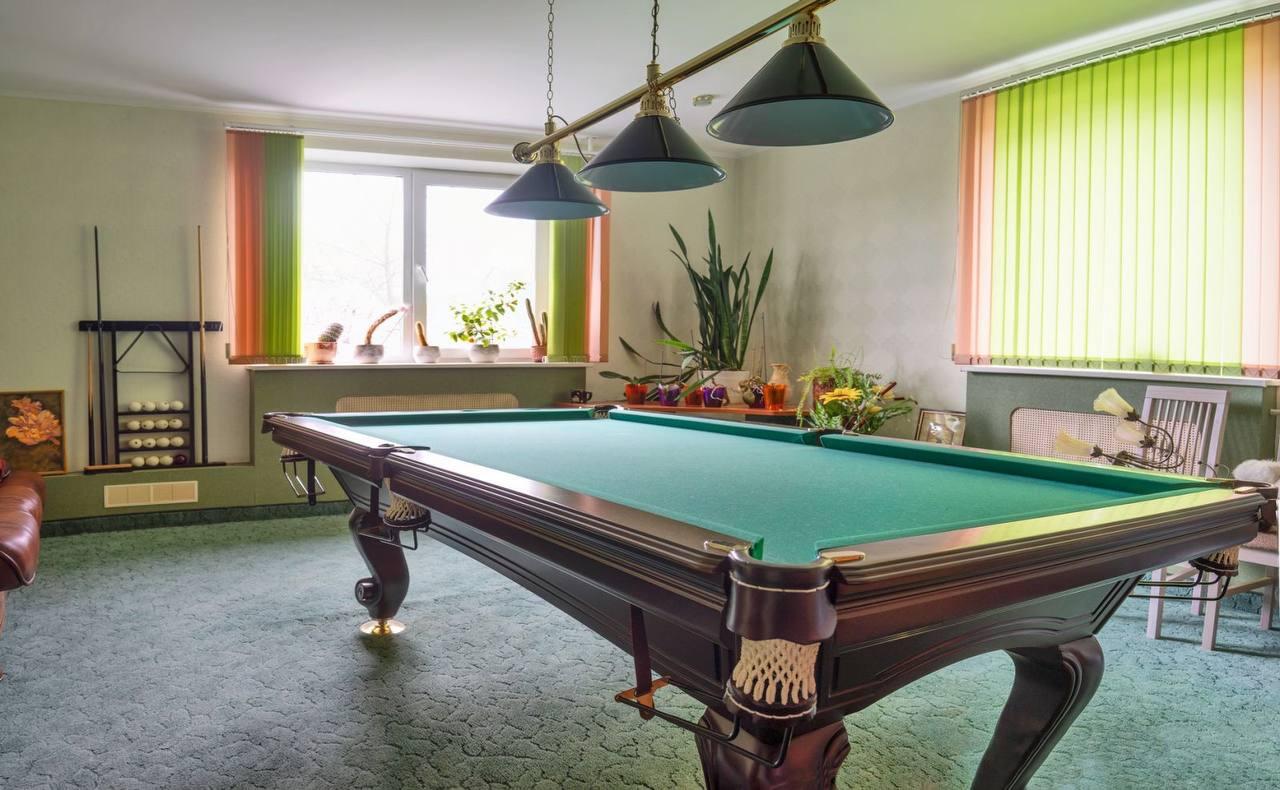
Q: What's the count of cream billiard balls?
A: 15